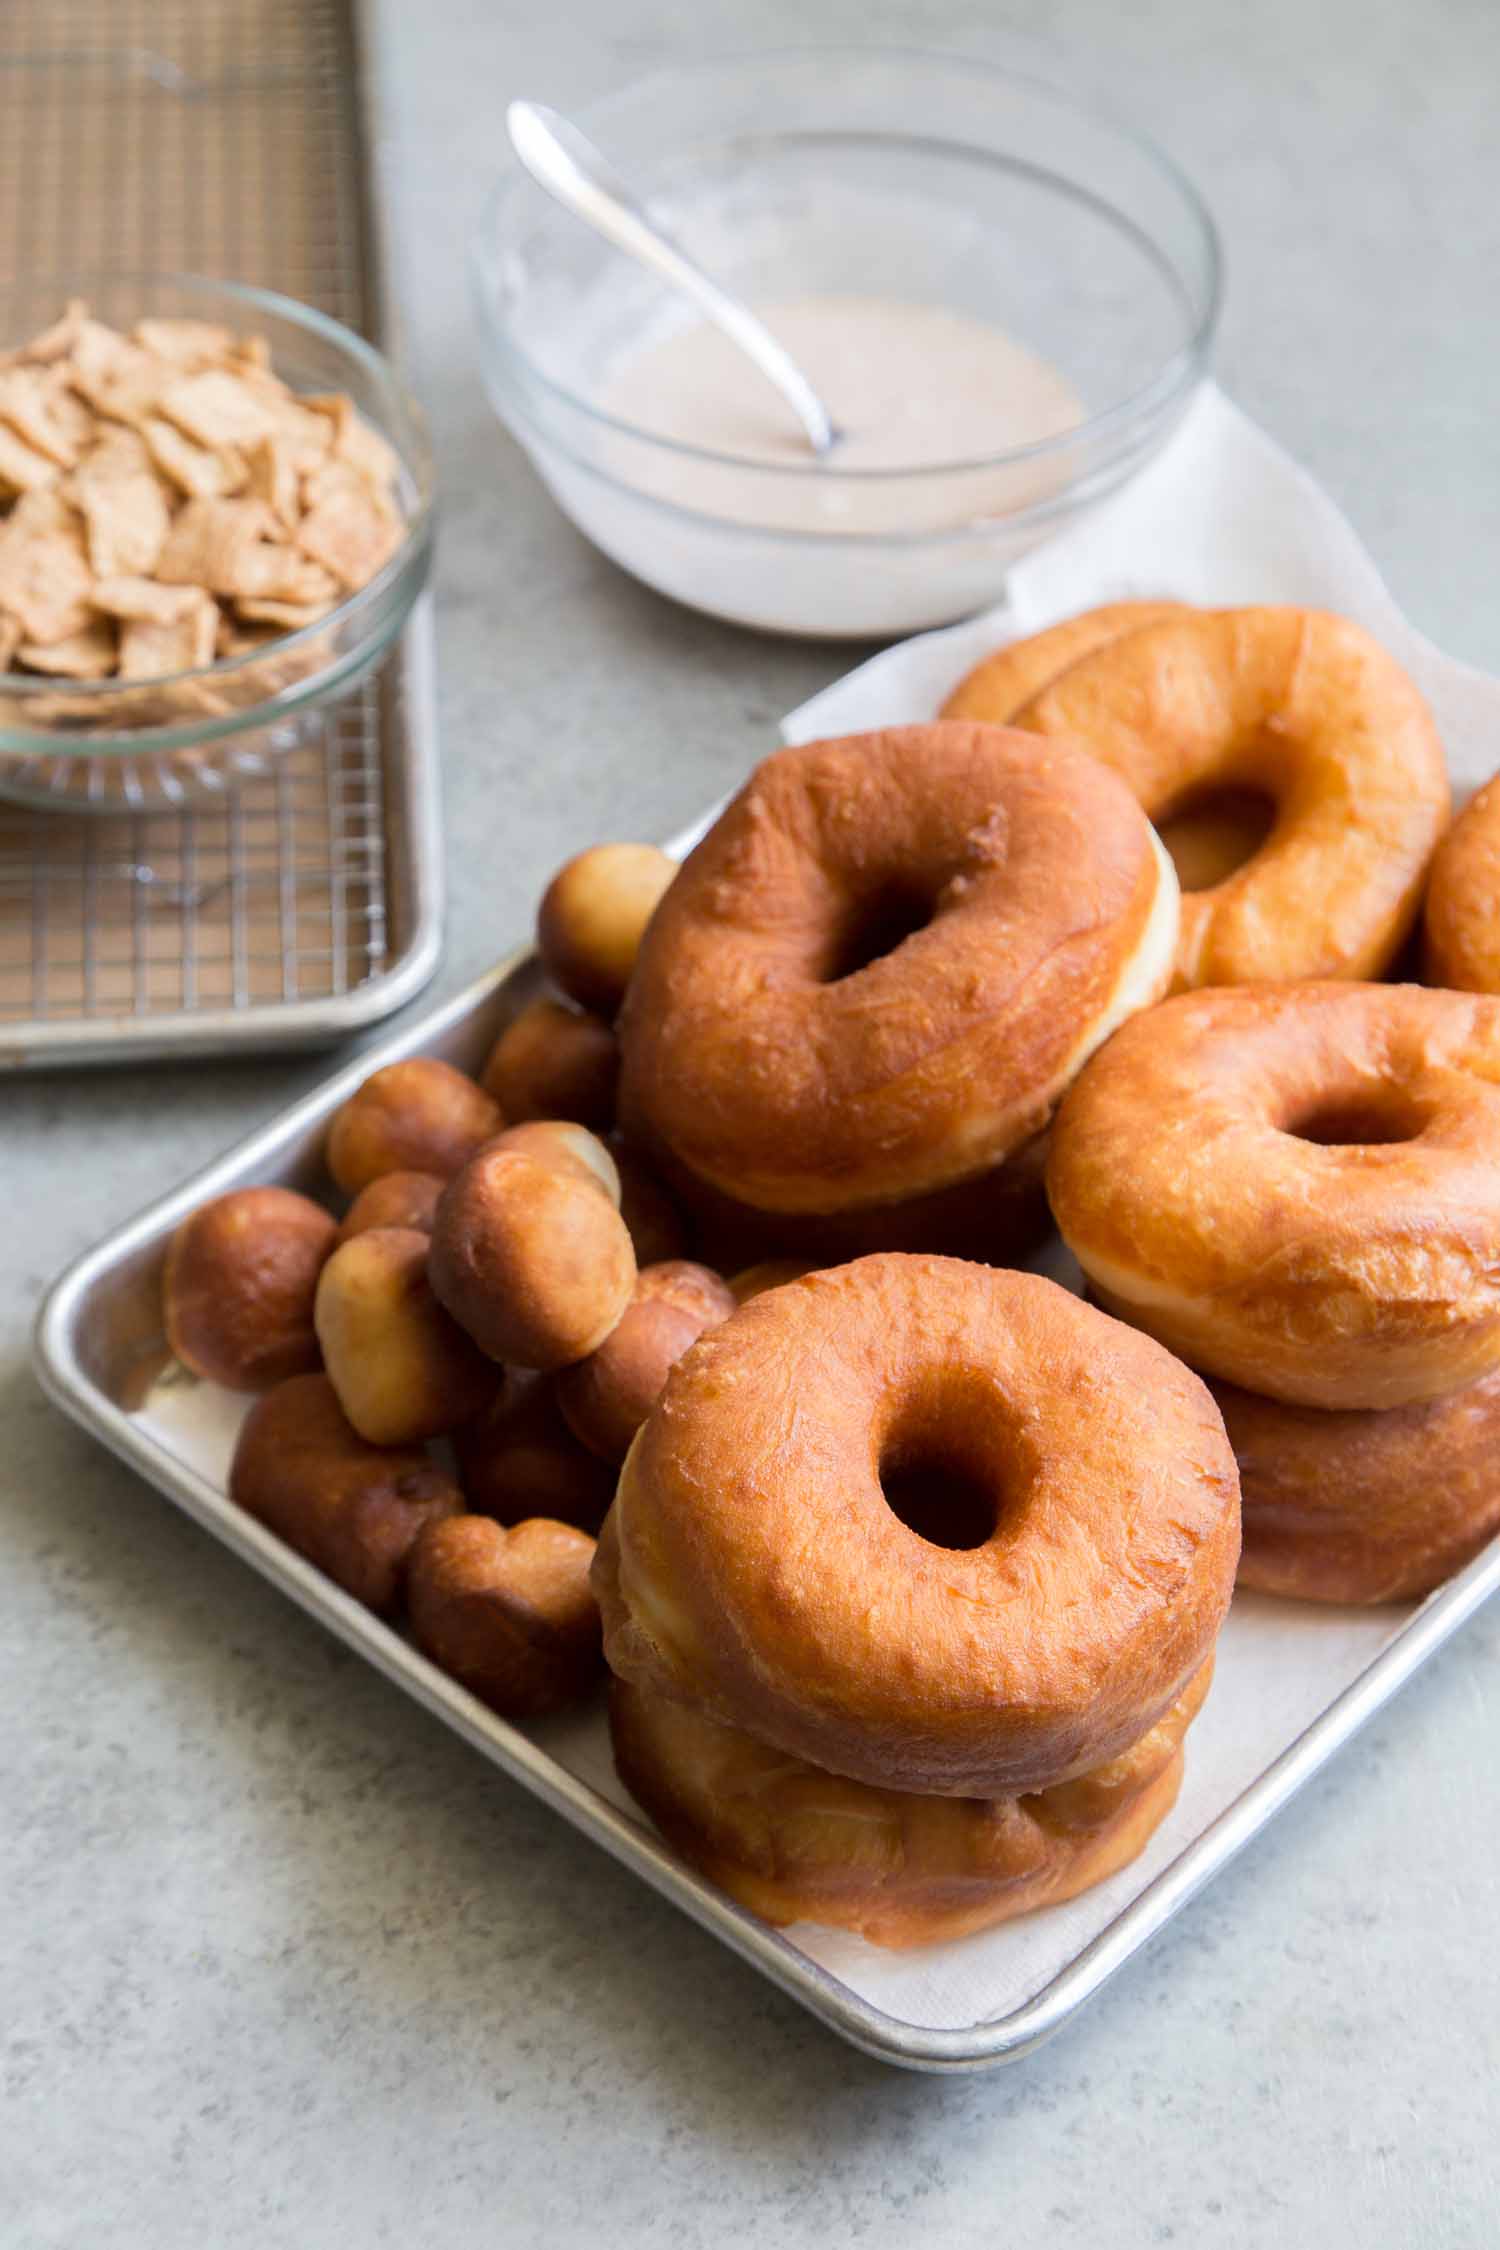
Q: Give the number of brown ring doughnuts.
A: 9